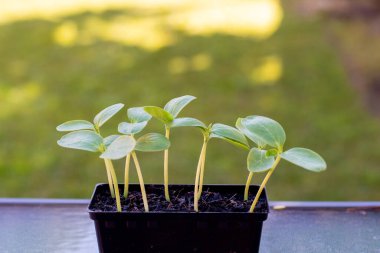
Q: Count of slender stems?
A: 9